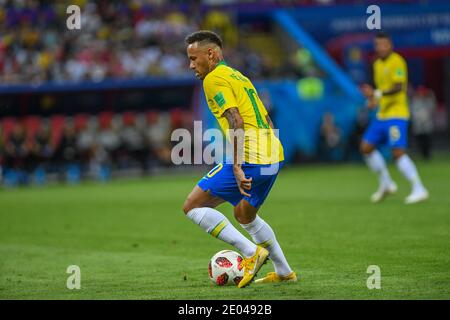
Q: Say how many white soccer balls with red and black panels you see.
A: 1